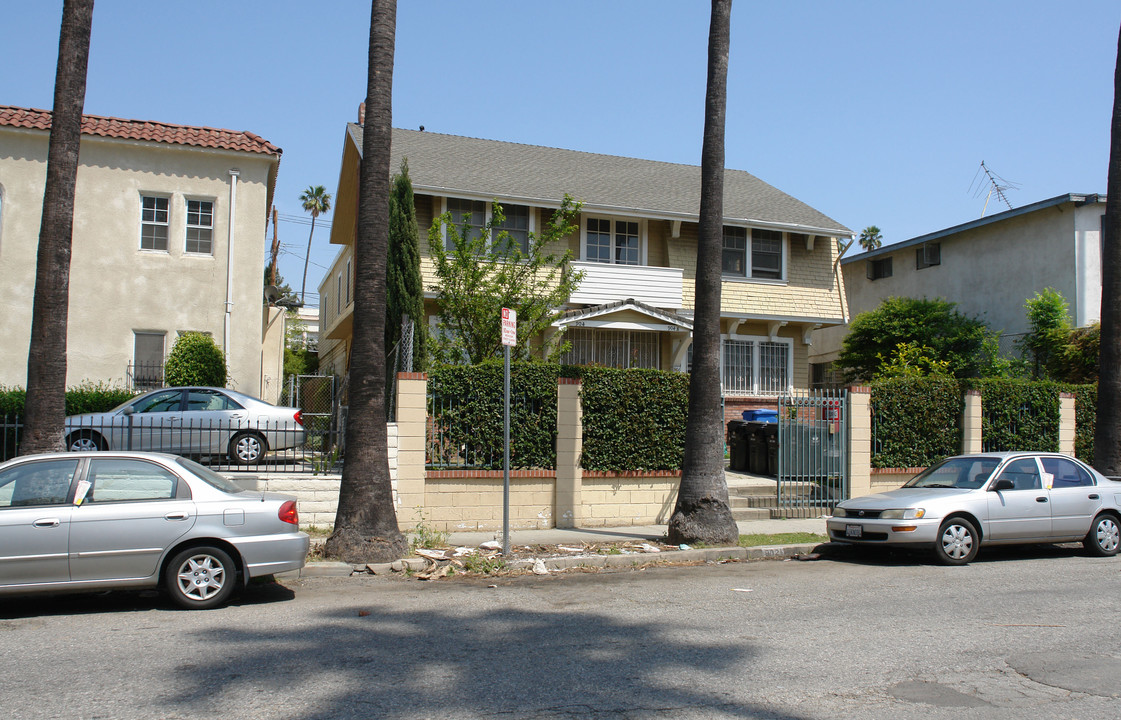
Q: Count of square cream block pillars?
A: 5